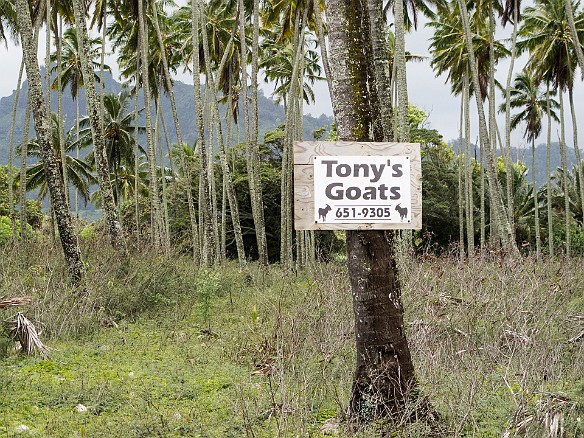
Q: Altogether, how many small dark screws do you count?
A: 4